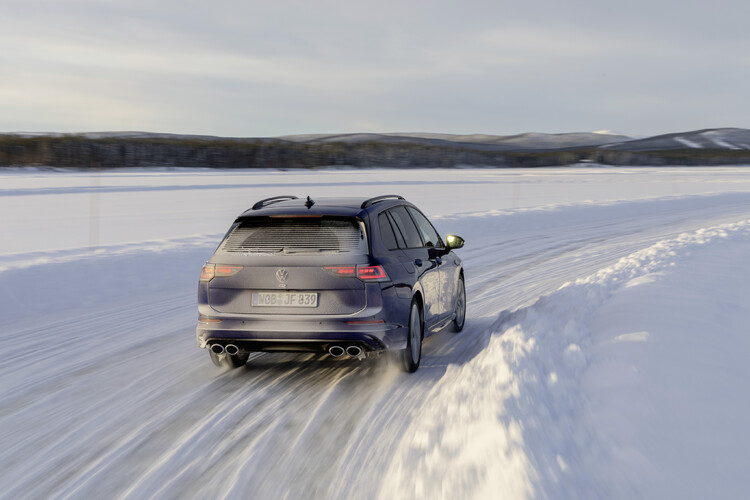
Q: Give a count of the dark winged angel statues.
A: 0